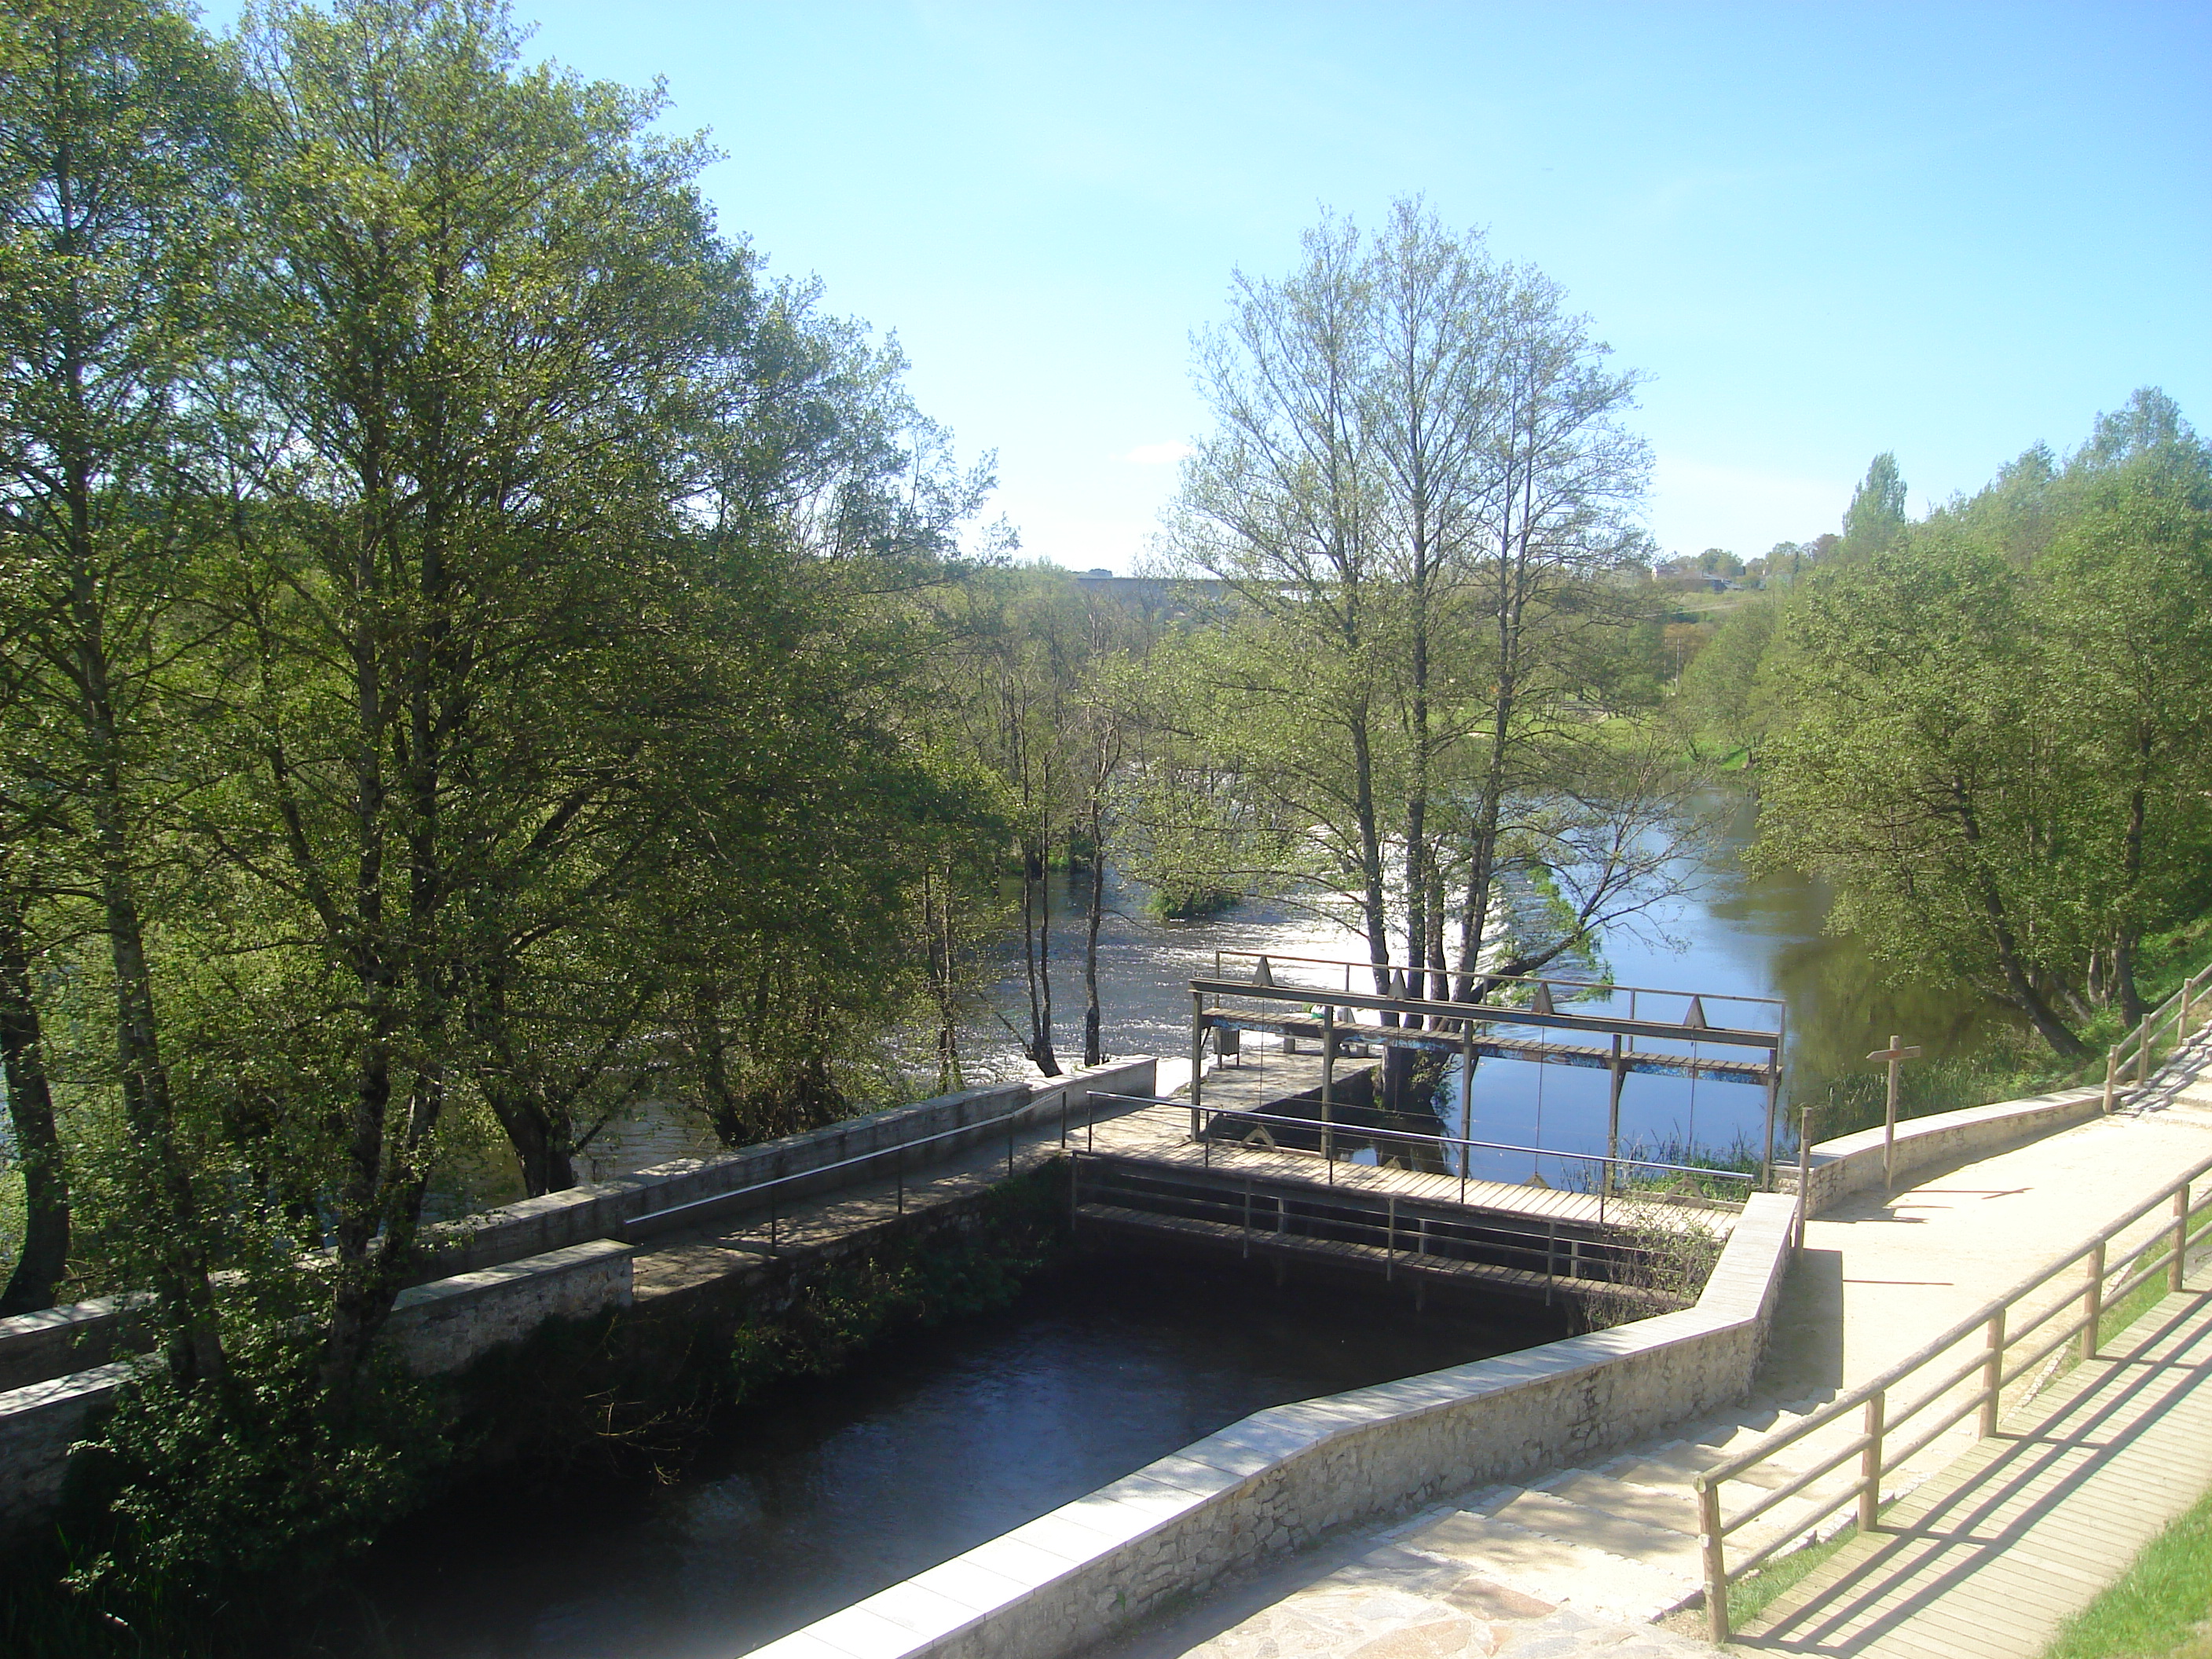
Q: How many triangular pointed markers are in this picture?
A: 4